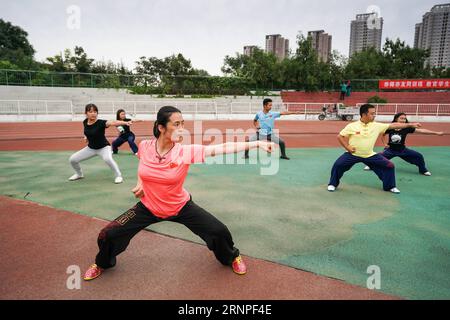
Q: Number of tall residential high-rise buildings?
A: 5